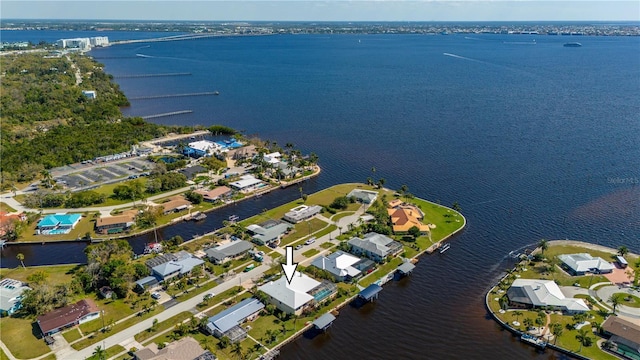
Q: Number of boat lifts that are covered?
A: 3